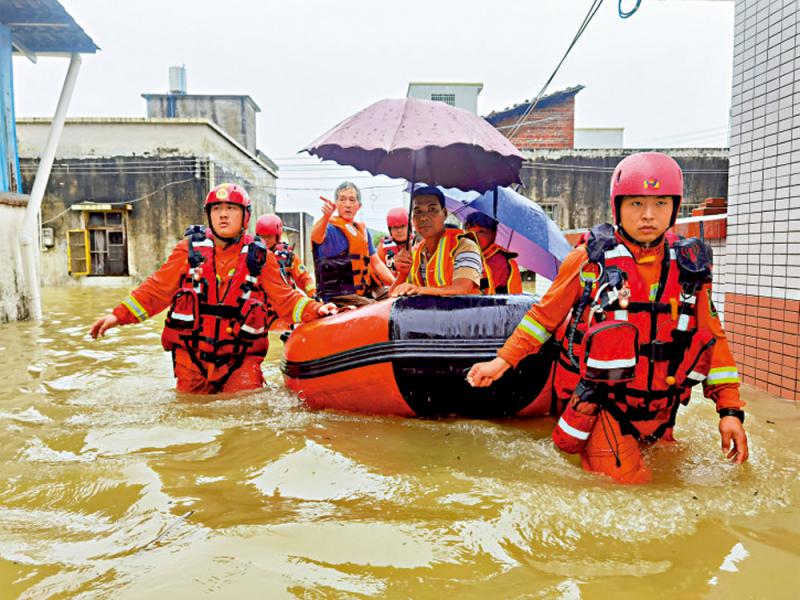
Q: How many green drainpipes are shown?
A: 0